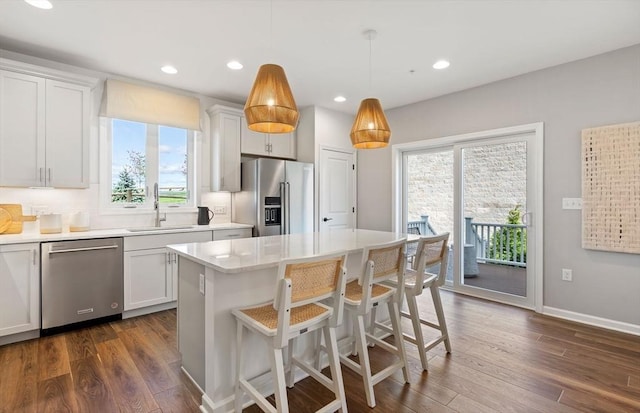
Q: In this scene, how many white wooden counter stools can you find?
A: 3